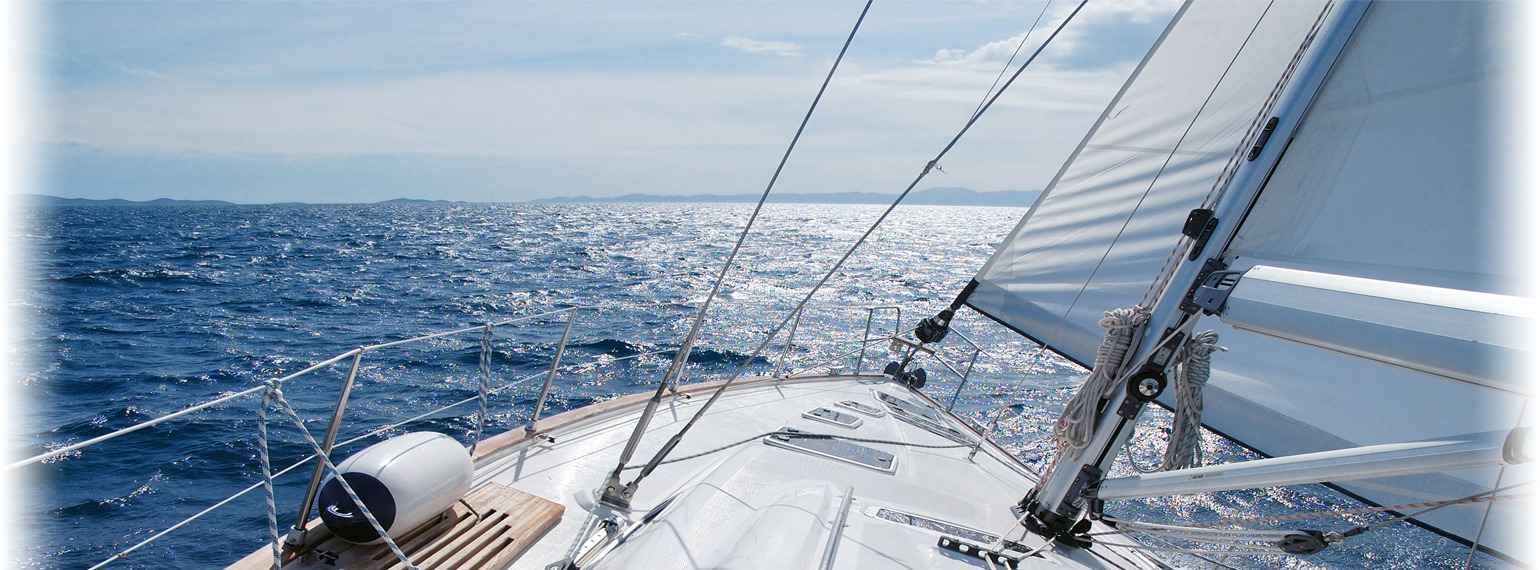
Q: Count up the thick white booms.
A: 2